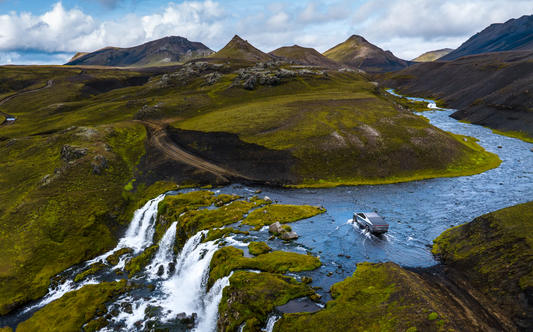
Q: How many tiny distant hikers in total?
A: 0